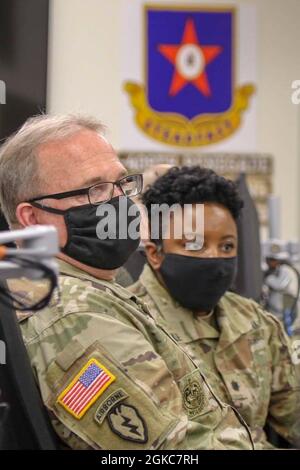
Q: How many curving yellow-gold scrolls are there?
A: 1